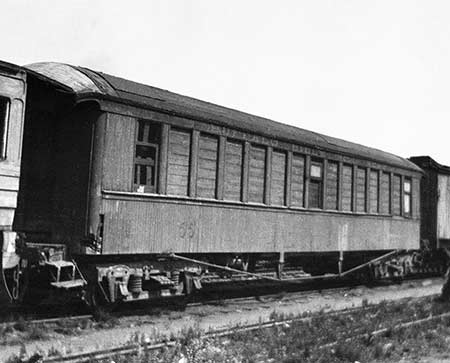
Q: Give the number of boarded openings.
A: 12